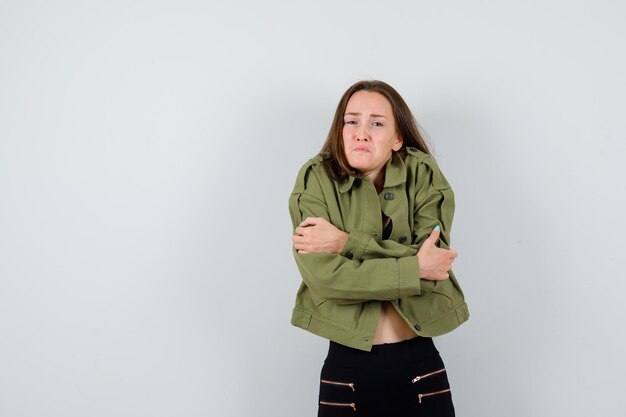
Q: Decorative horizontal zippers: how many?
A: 4